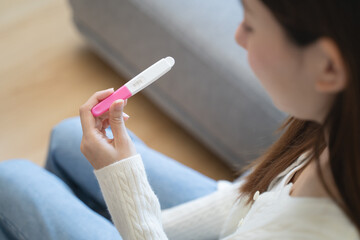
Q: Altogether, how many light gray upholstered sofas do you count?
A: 1